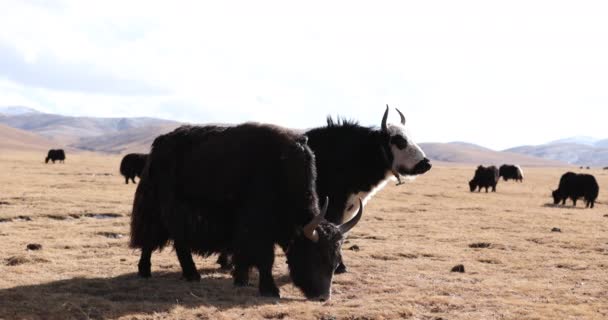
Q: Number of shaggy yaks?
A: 7